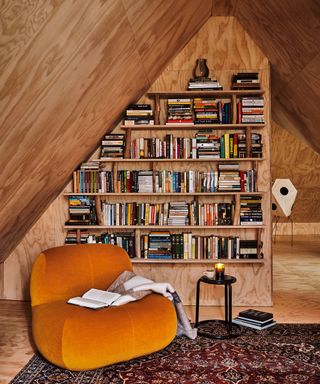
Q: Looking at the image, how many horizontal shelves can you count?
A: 6